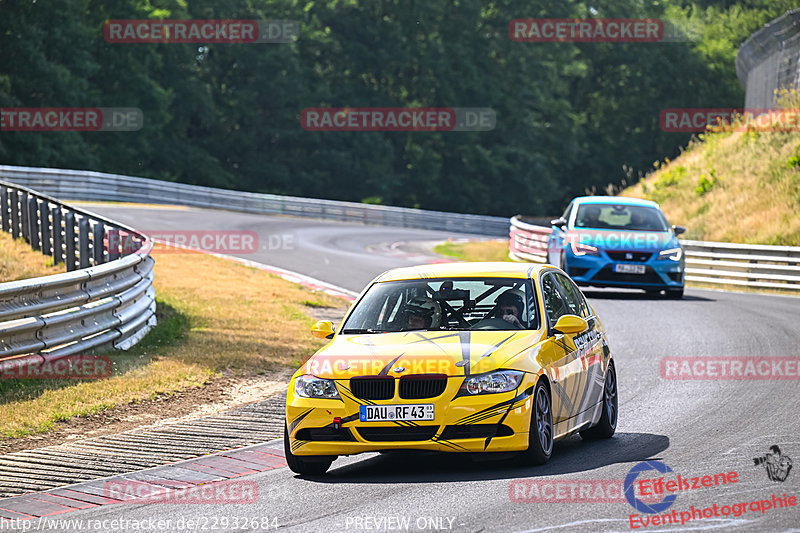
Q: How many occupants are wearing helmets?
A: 2